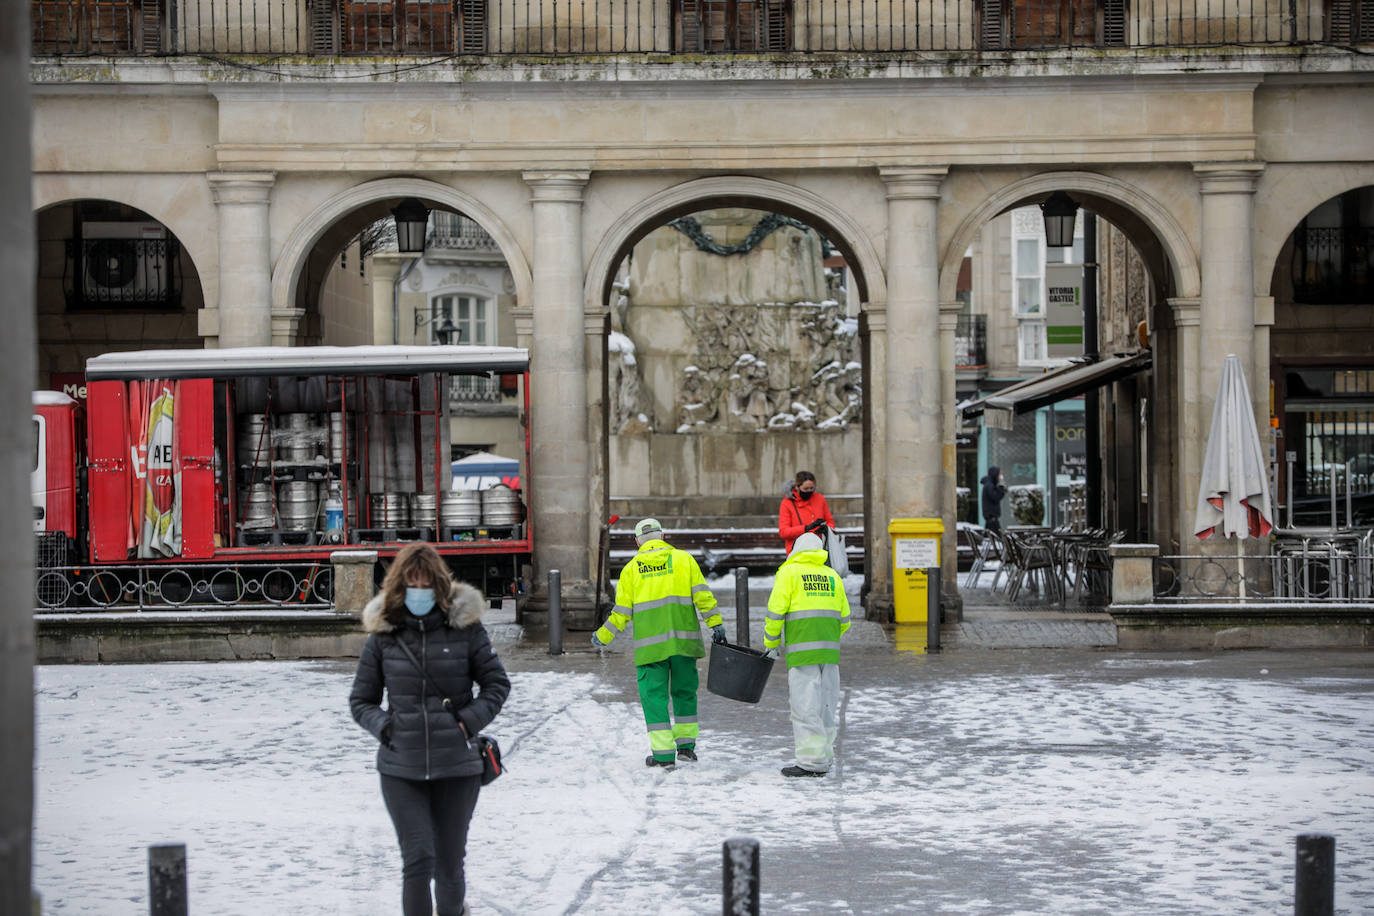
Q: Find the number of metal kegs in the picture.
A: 10